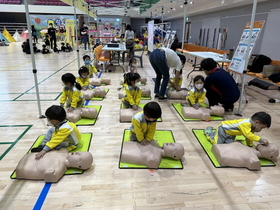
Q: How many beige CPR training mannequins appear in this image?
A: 11